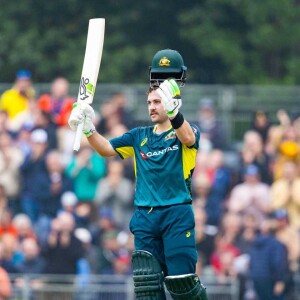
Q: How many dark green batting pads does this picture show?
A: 2